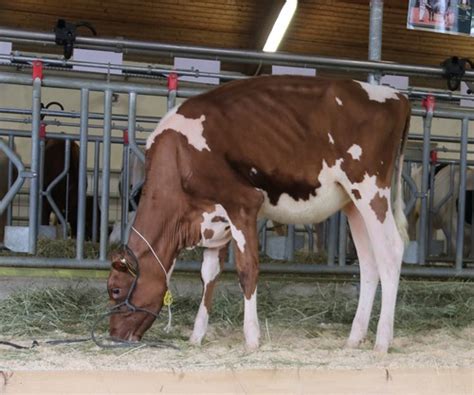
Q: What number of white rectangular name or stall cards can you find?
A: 6